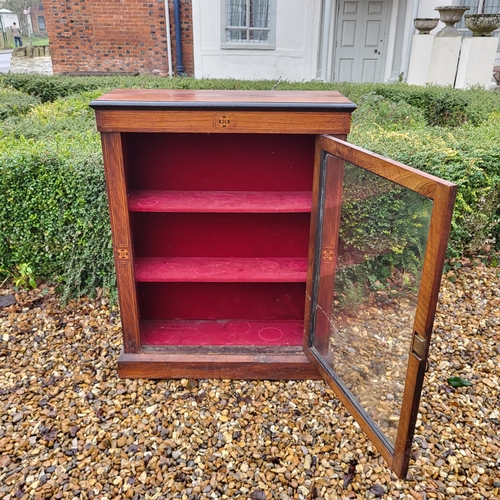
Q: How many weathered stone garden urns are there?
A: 3